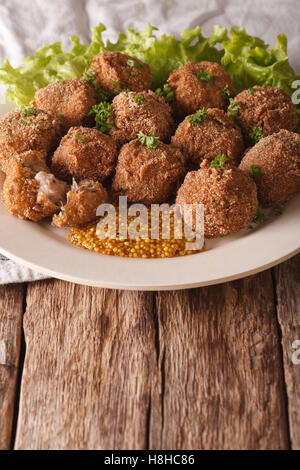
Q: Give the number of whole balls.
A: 11